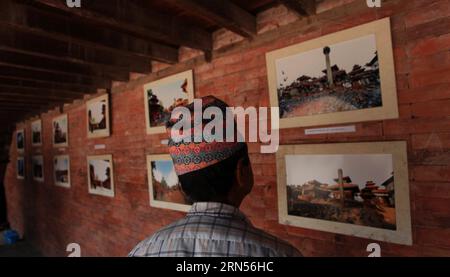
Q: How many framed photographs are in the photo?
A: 12